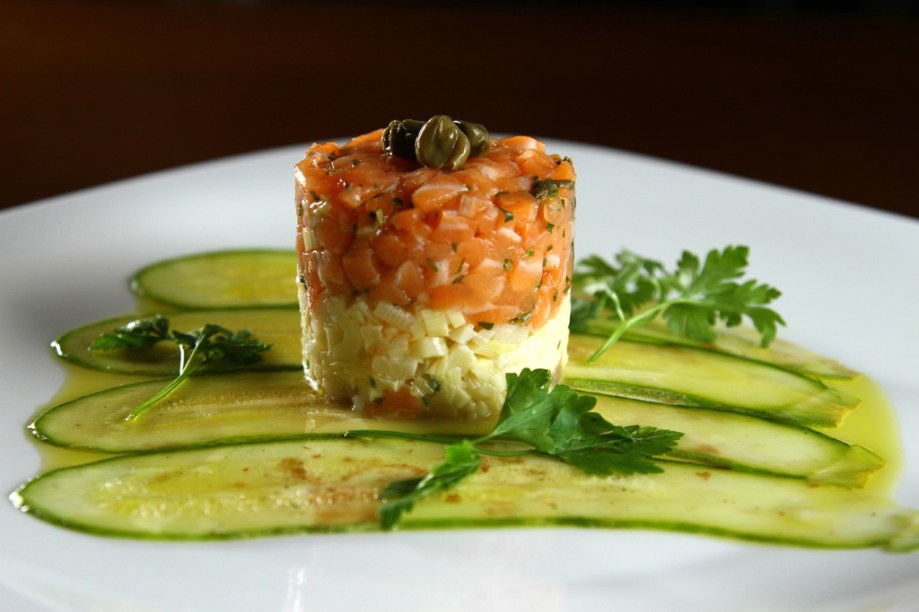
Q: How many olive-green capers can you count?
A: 3